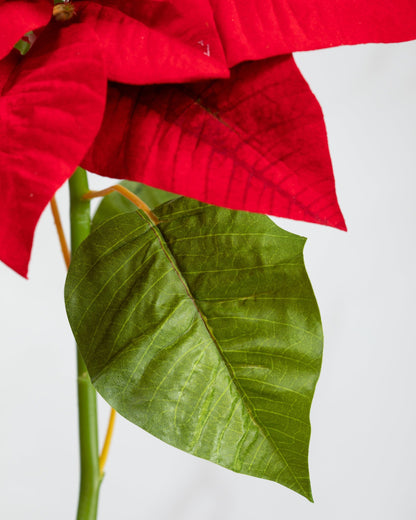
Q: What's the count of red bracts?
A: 5